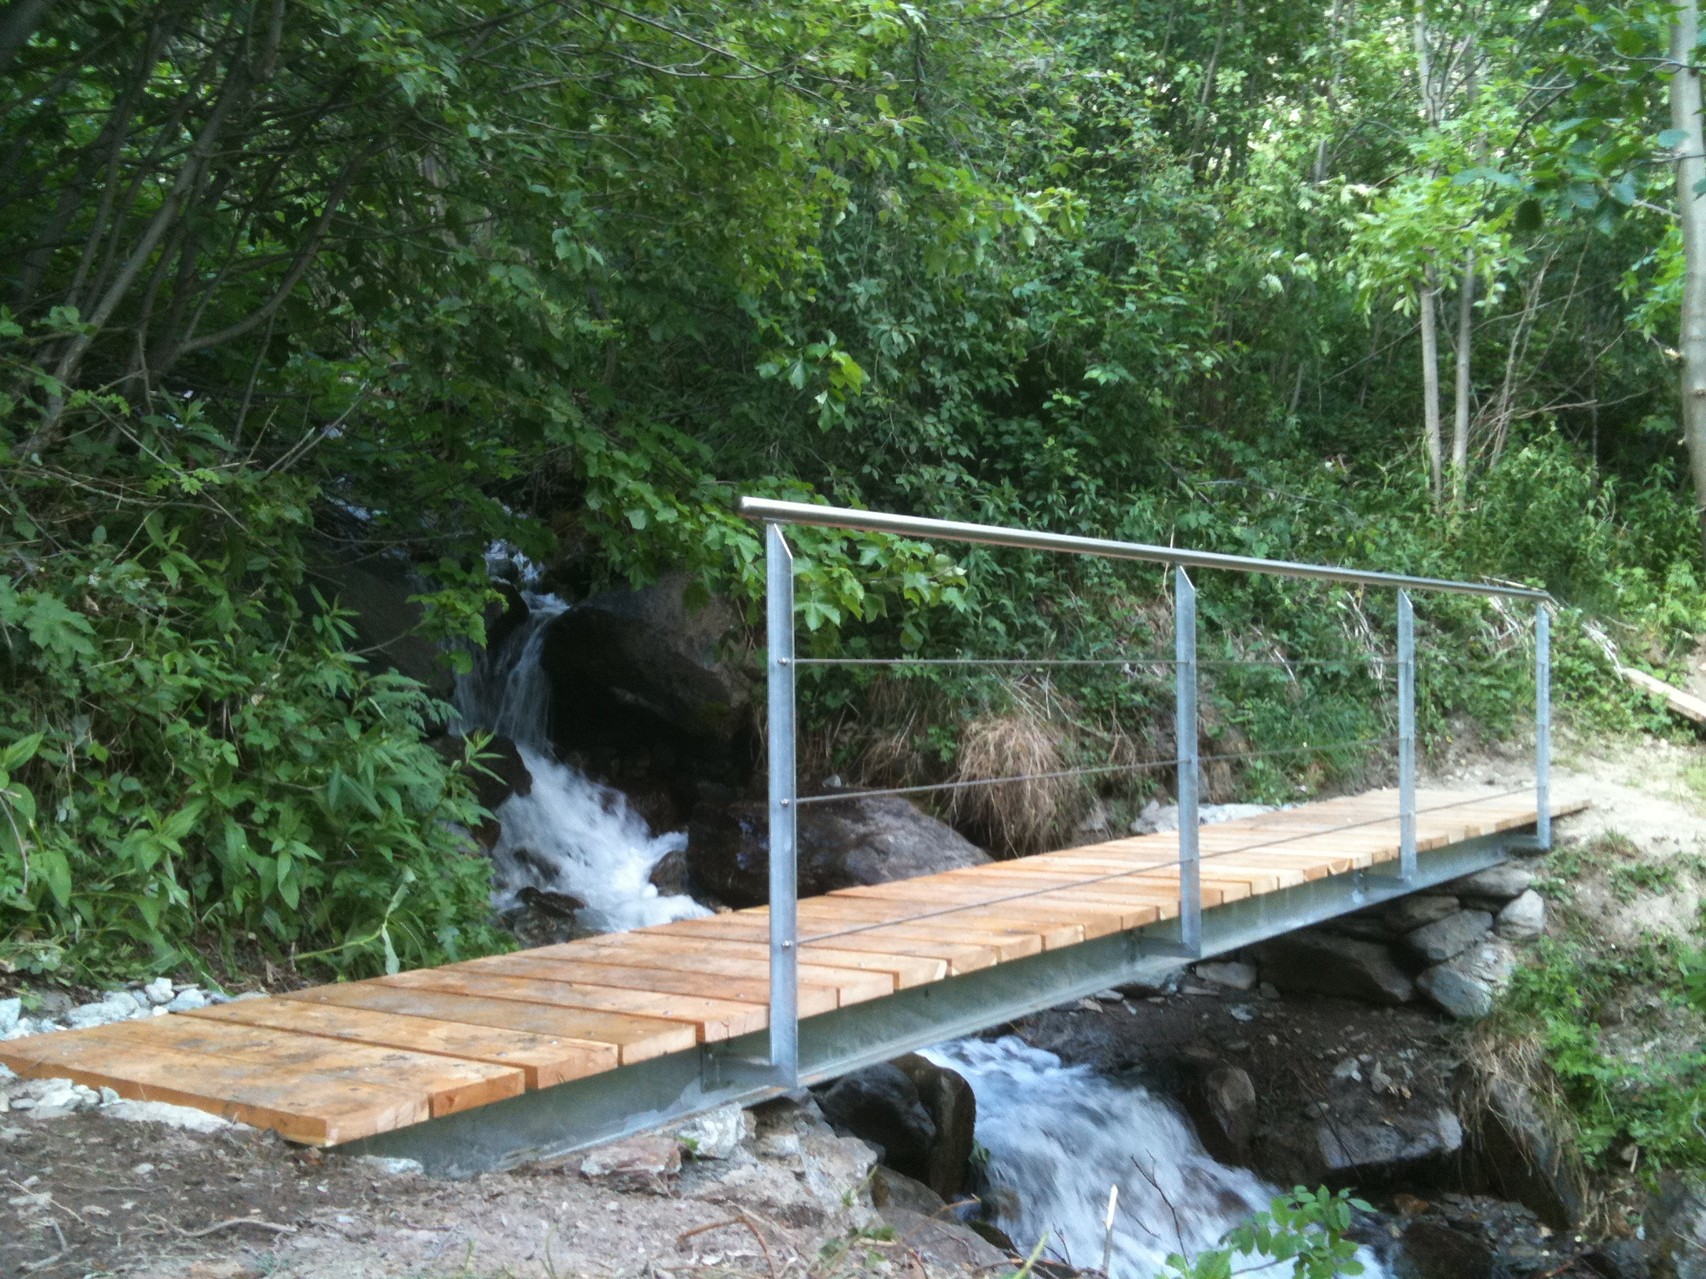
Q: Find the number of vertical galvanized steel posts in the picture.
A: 4